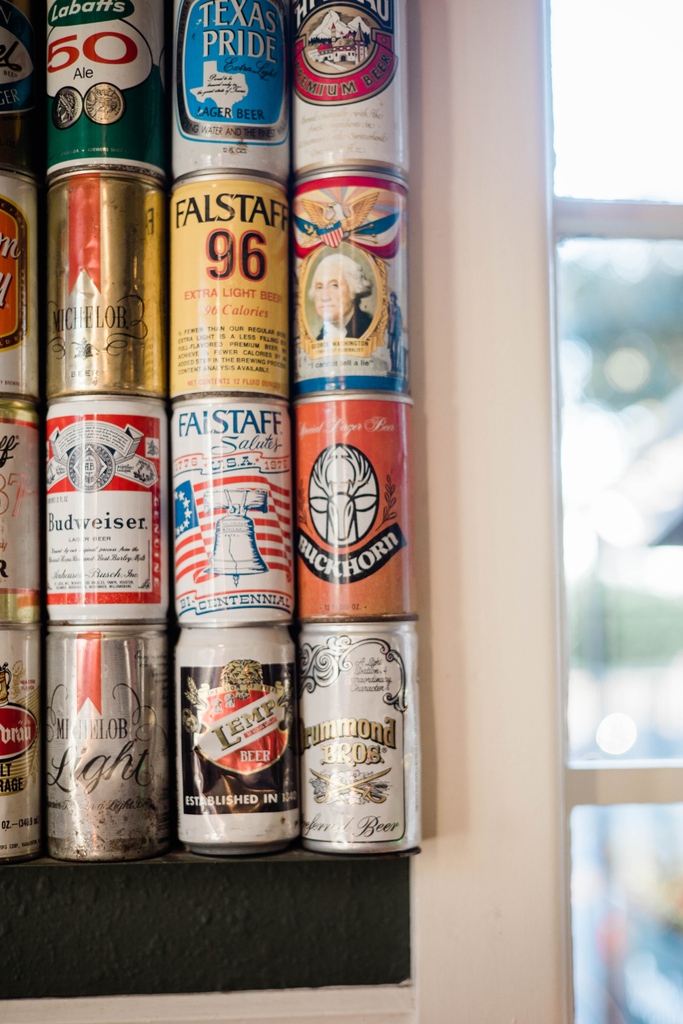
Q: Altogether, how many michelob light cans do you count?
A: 1